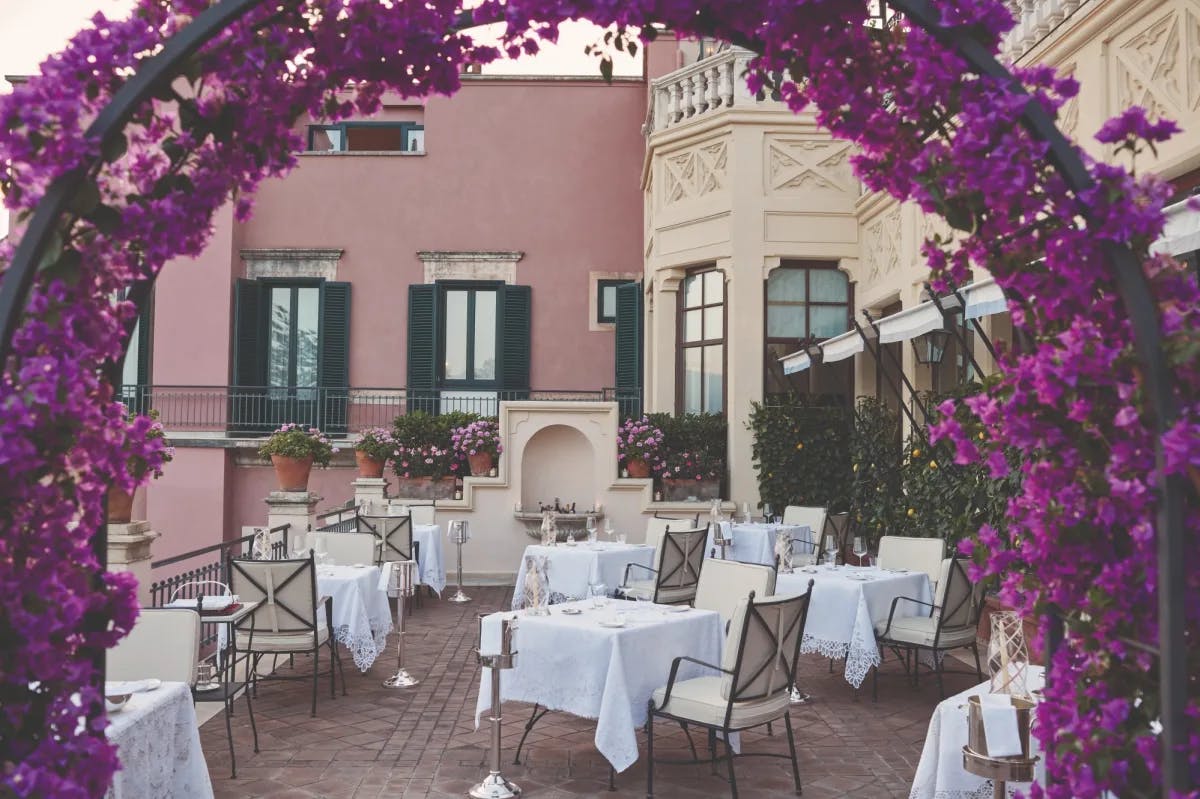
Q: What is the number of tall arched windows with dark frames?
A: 2